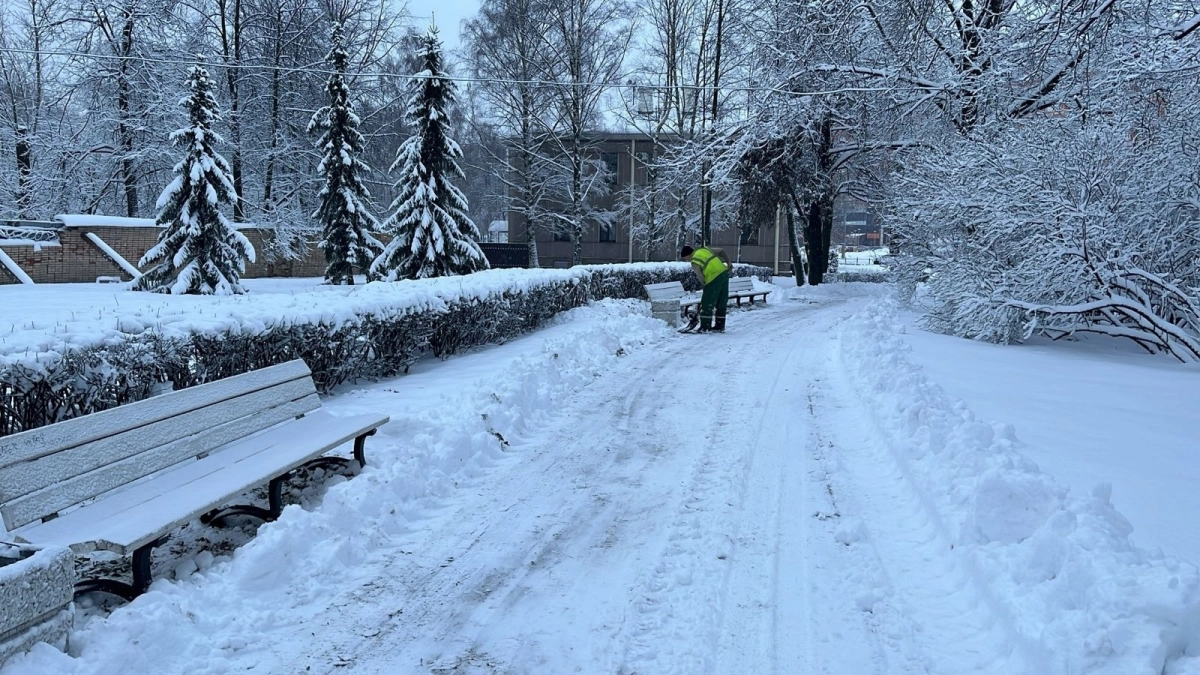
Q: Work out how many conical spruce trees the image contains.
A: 3